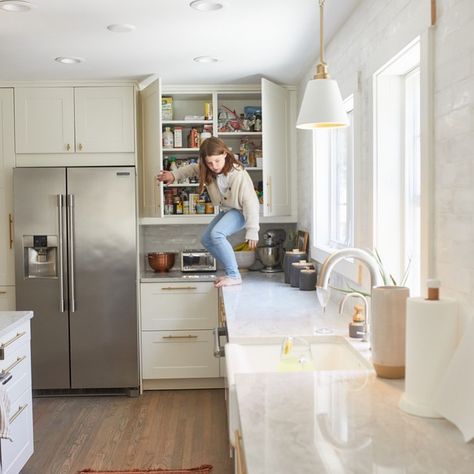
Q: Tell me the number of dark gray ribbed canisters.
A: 3